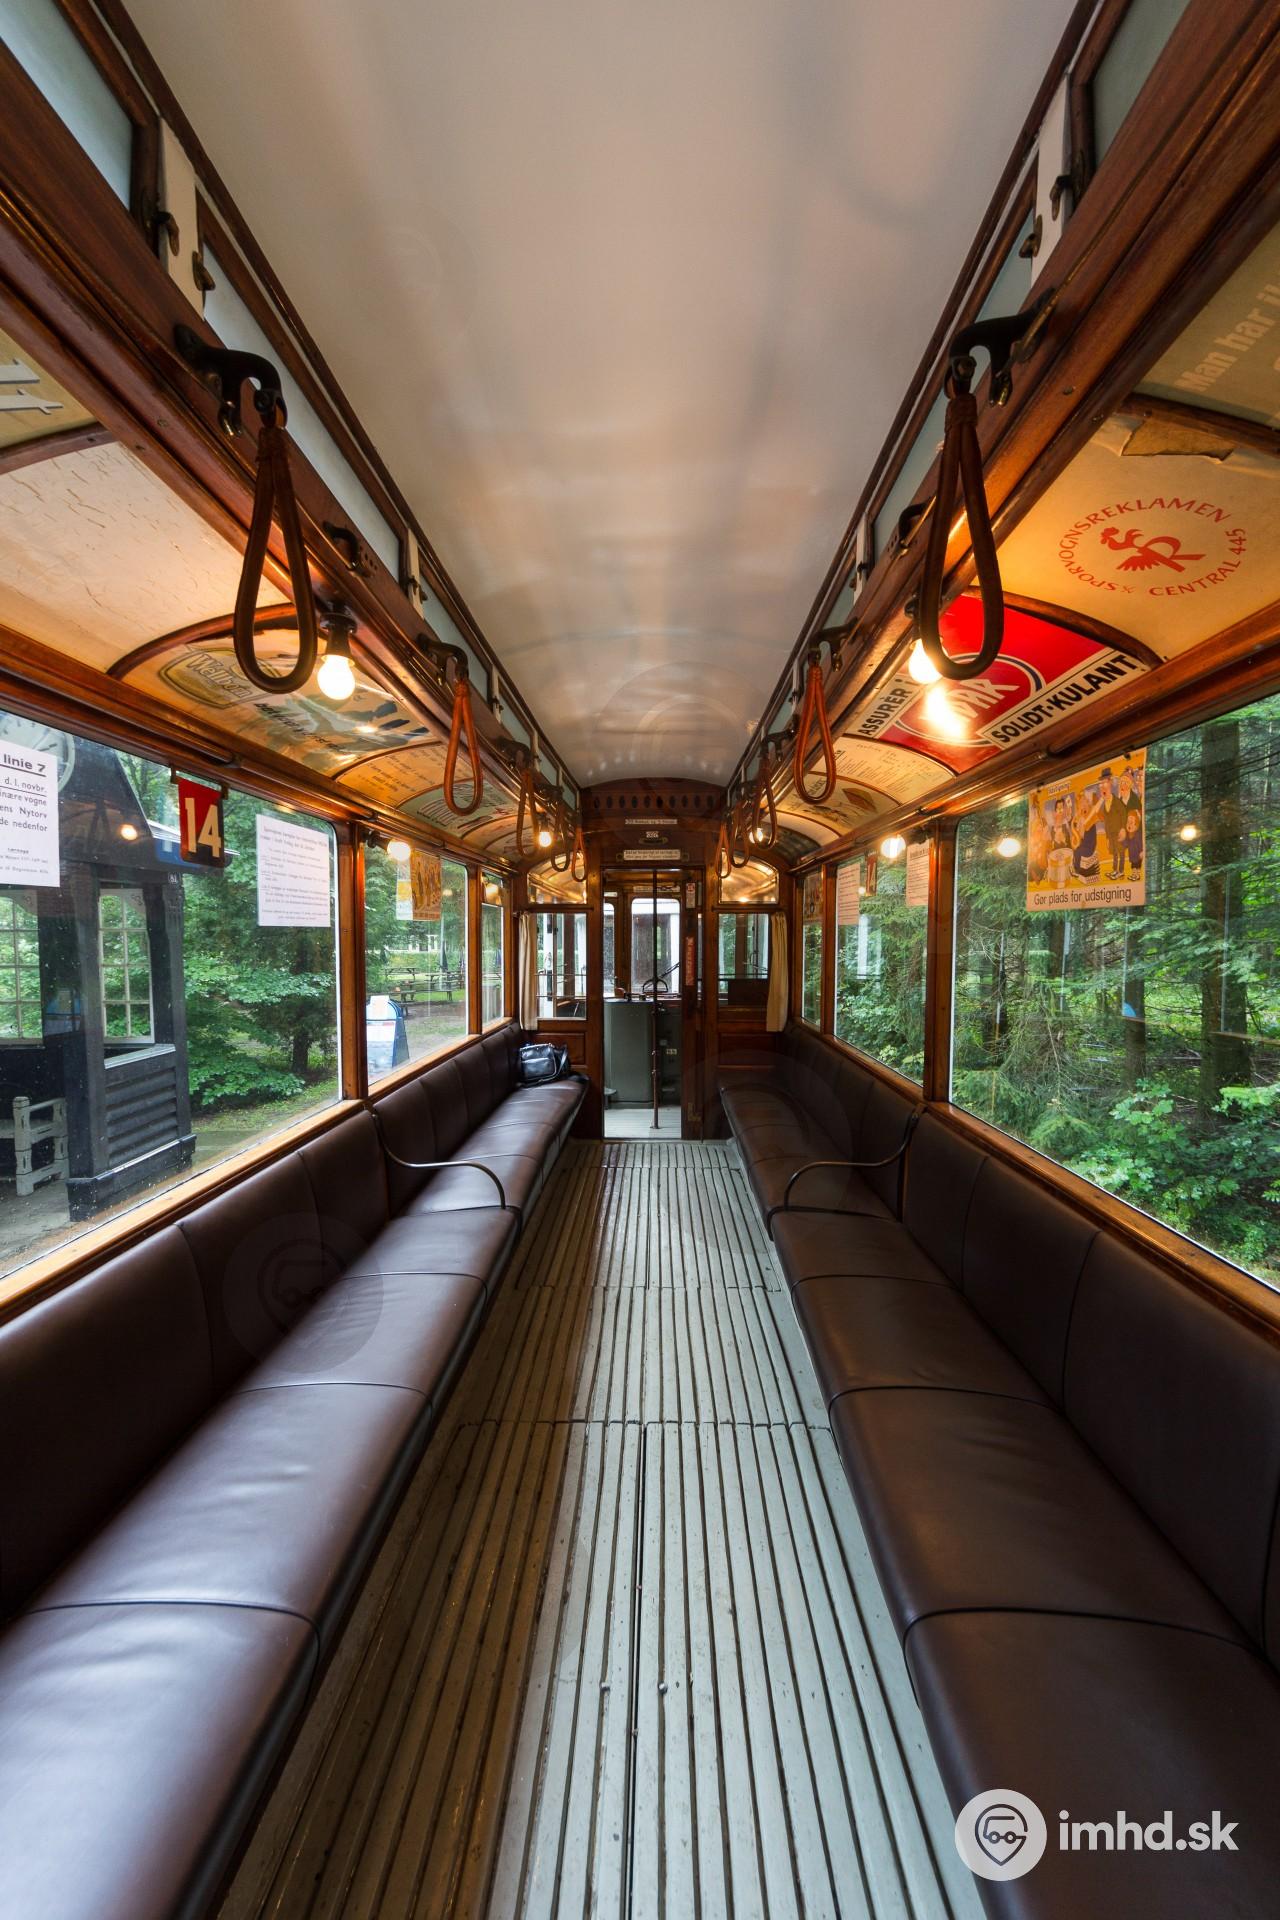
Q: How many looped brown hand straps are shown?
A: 10